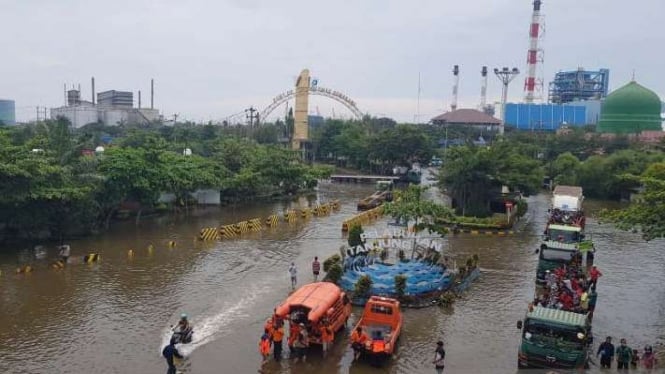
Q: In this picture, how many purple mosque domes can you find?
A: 0